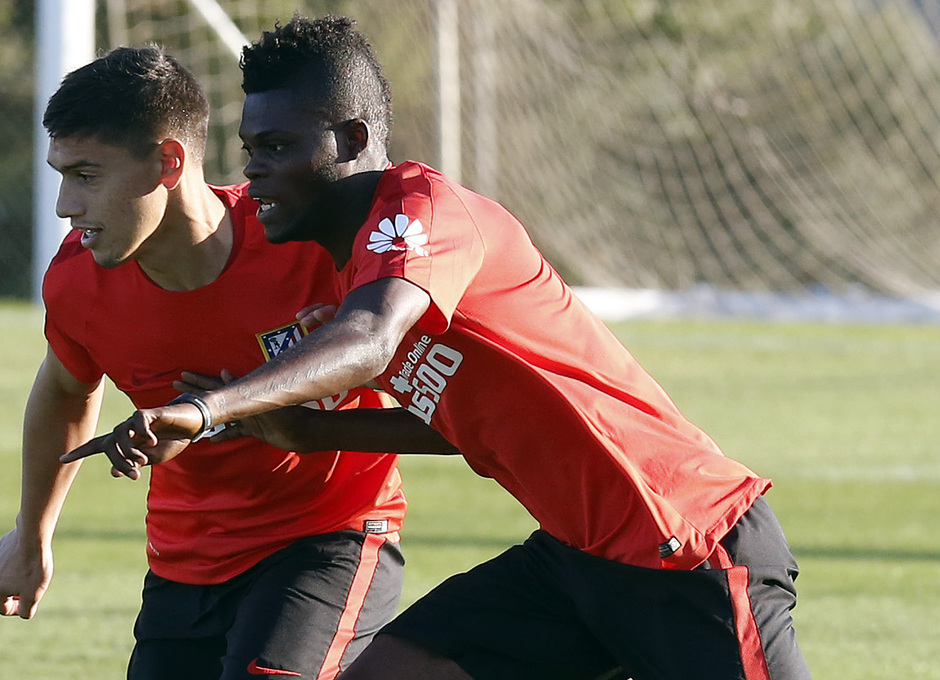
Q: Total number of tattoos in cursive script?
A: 1